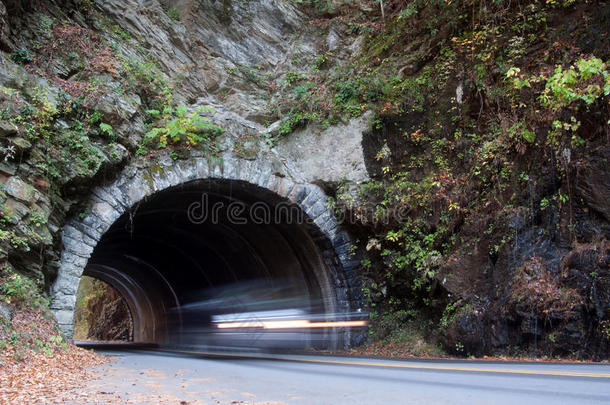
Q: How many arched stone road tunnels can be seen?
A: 1